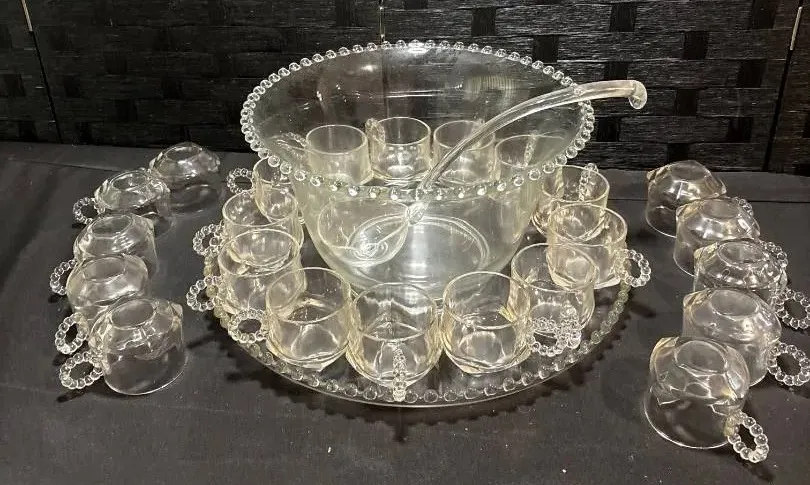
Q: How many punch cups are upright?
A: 13